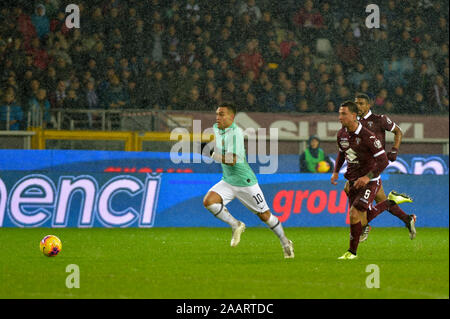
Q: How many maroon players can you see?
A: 2